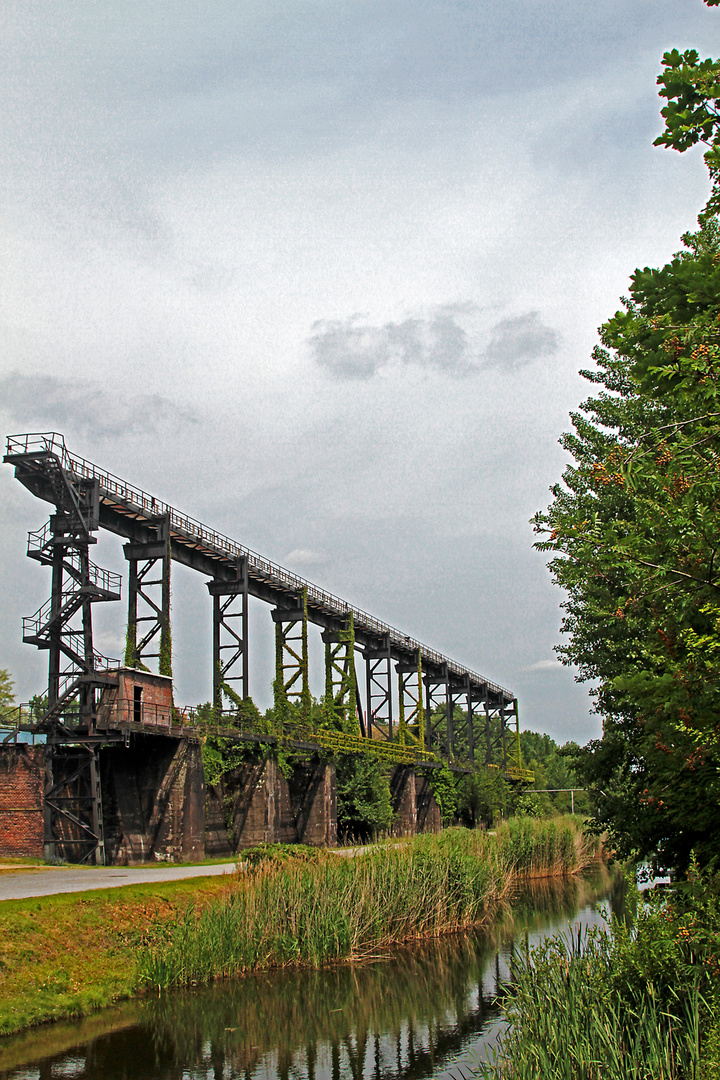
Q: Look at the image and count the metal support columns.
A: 12